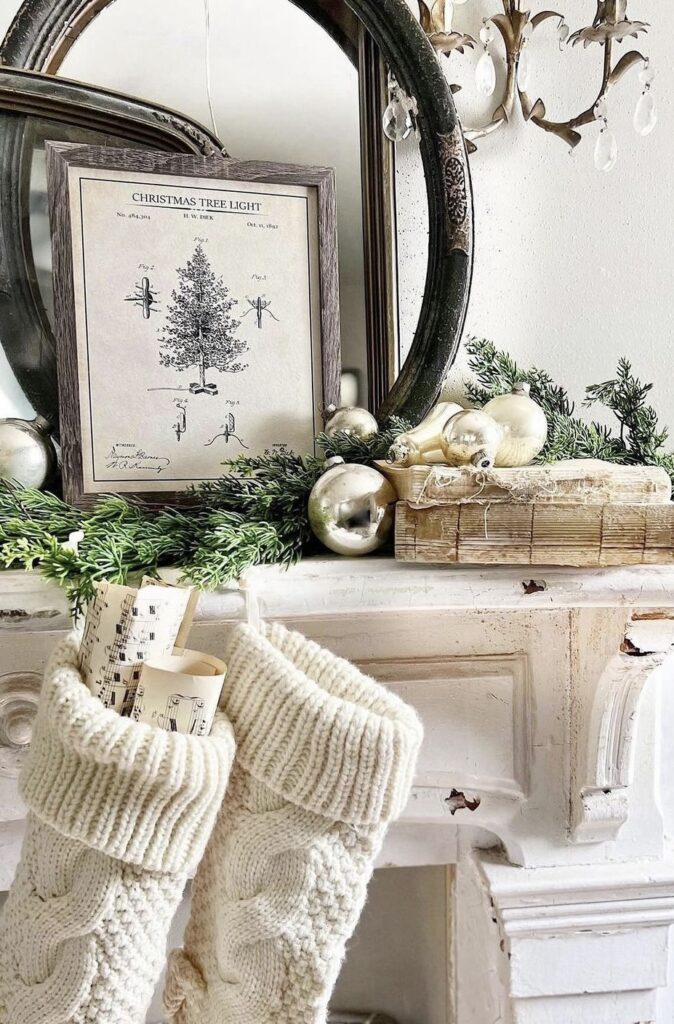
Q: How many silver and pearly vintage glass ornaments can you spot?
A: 6